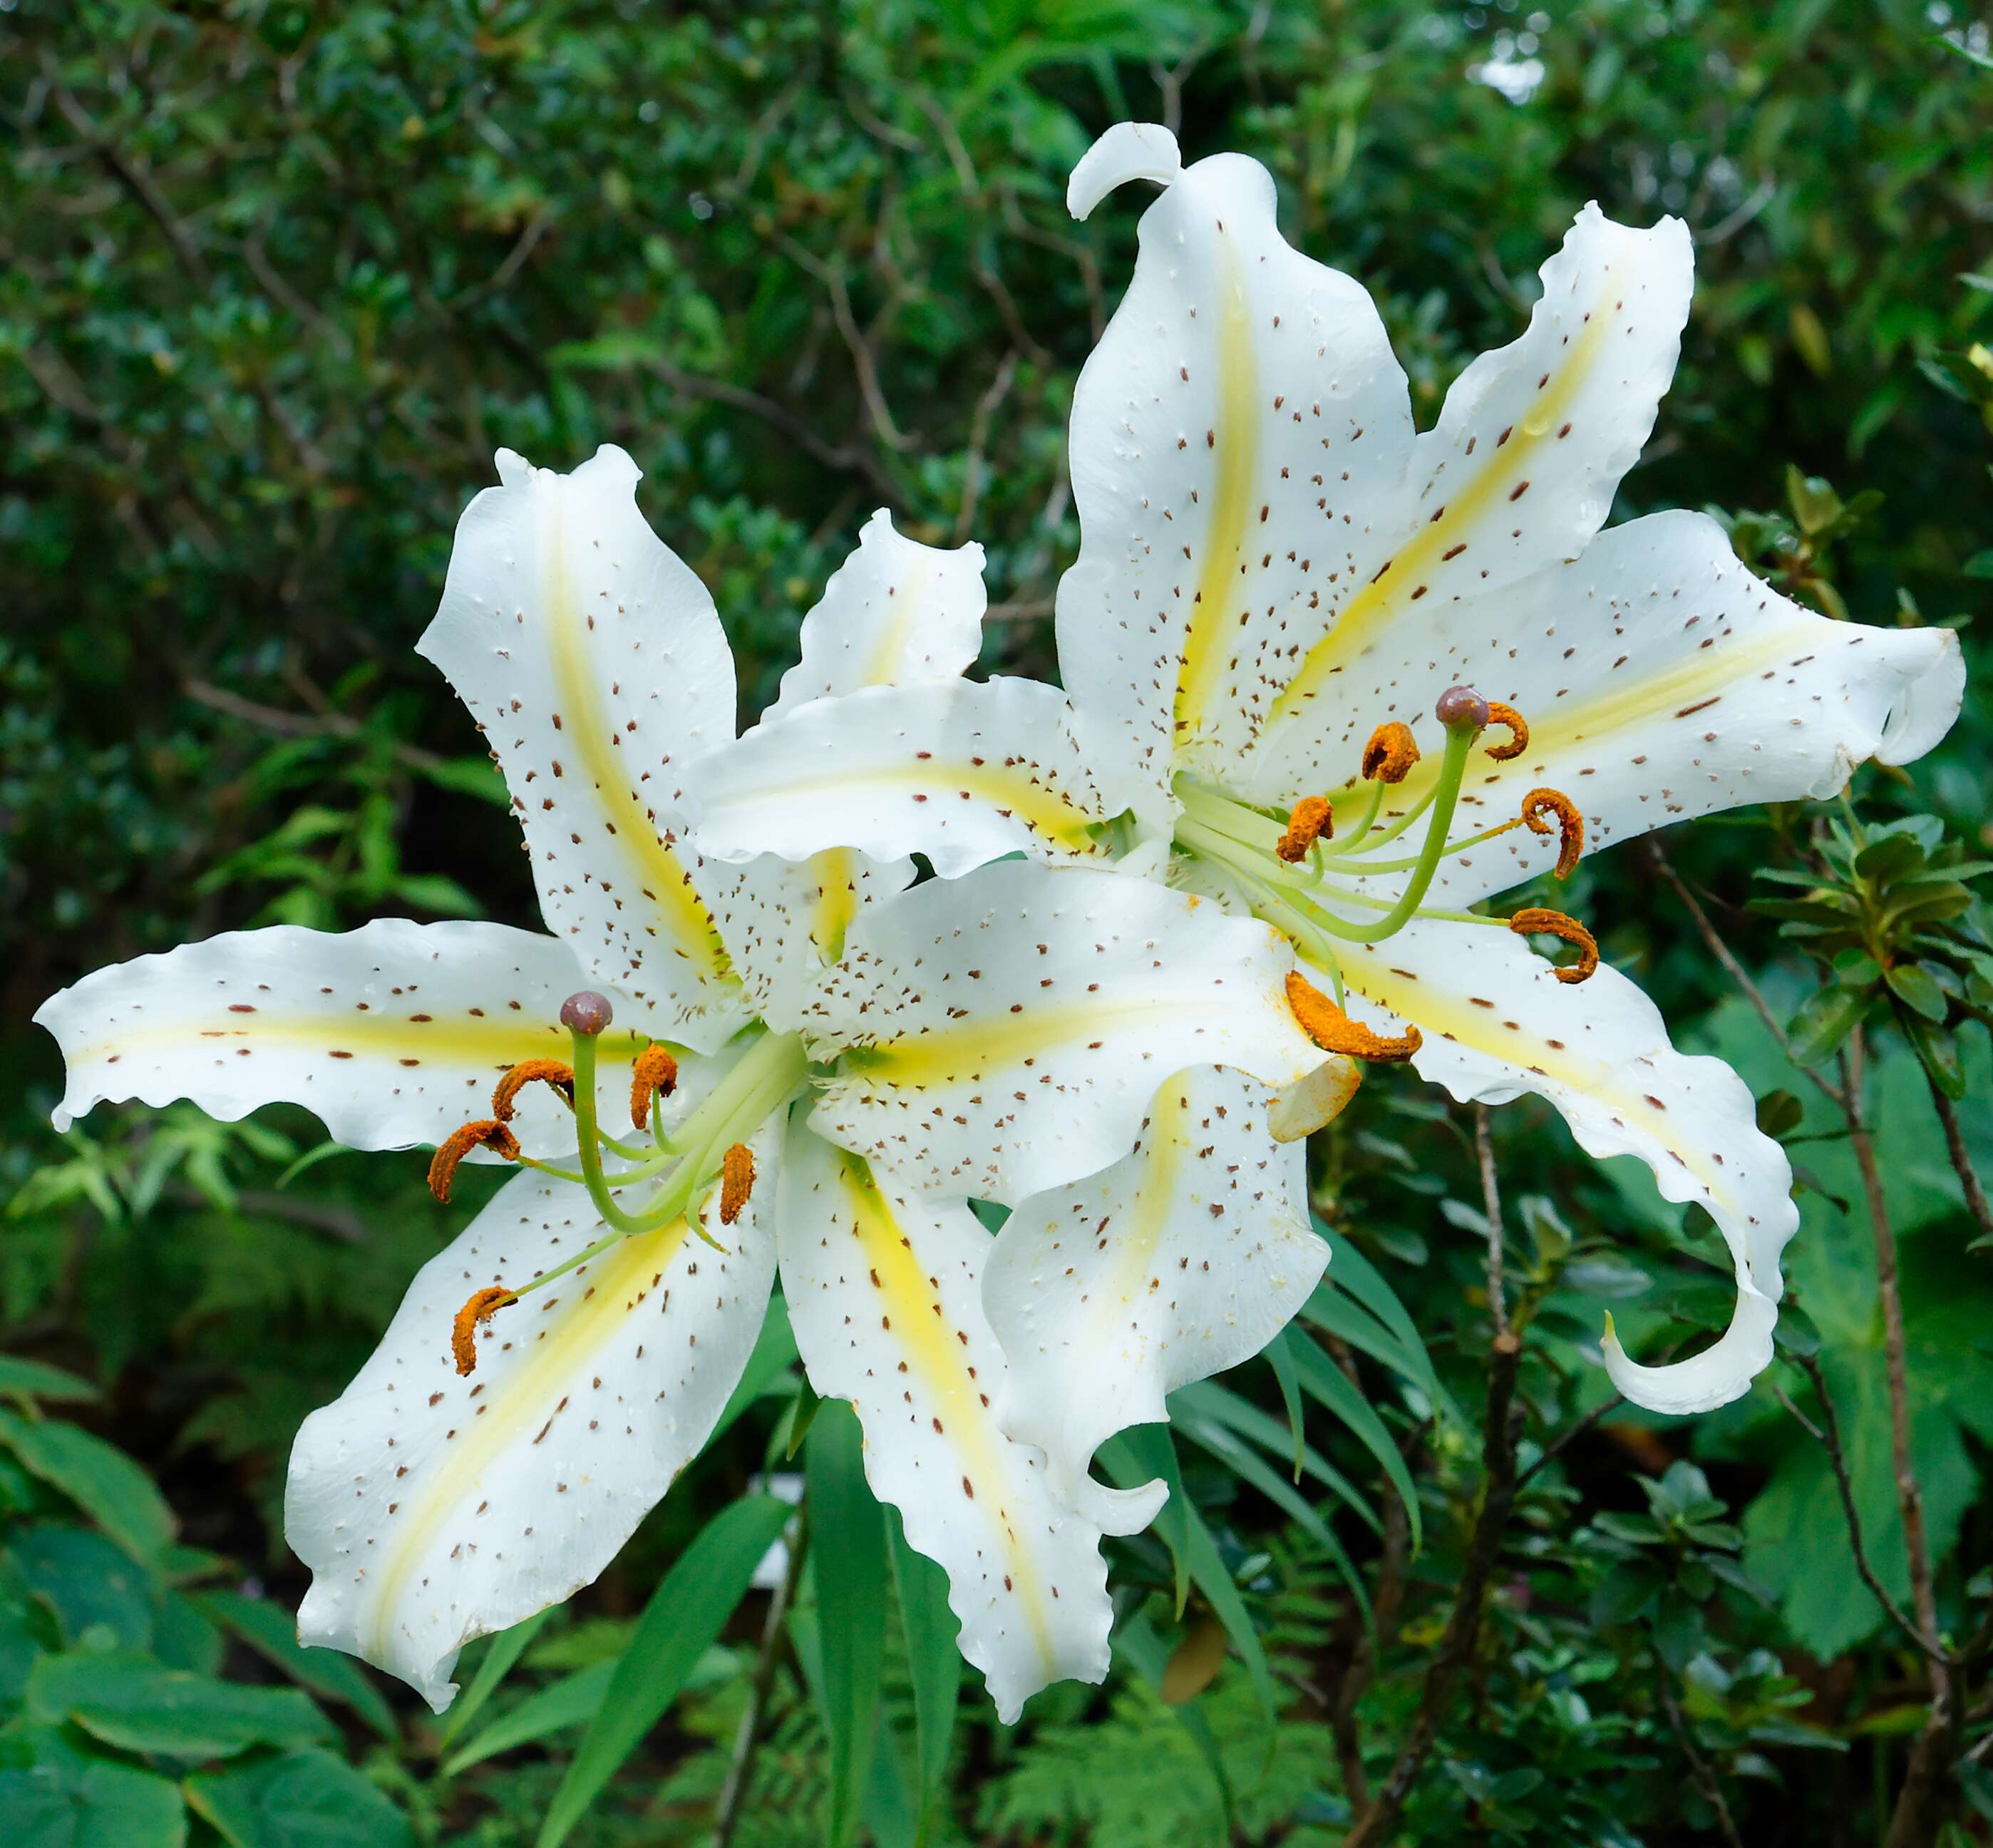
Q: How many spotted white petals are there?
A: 12